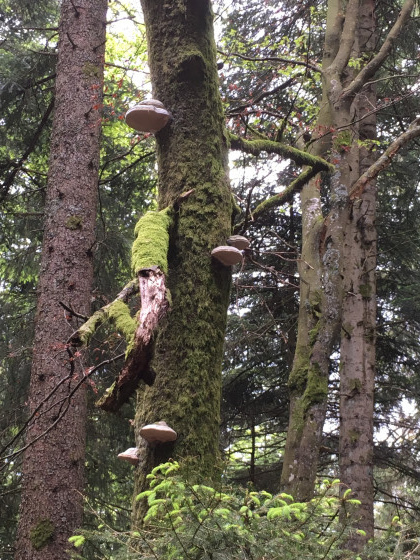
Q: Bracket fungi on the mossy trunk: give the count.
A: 5